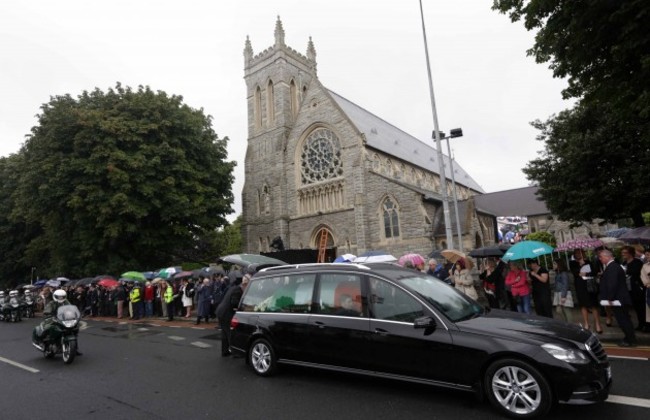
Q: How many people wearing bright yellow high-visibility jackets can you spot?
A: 2